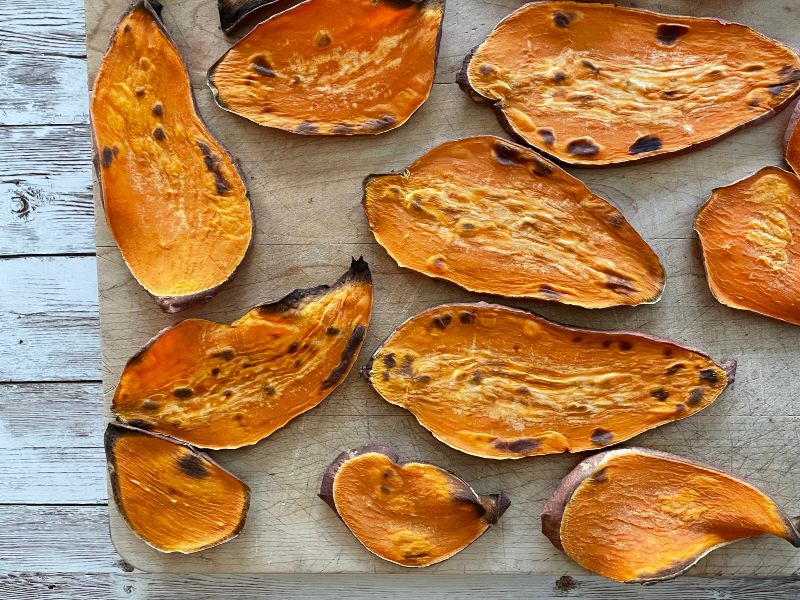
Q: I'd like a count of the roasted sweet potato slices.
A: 12